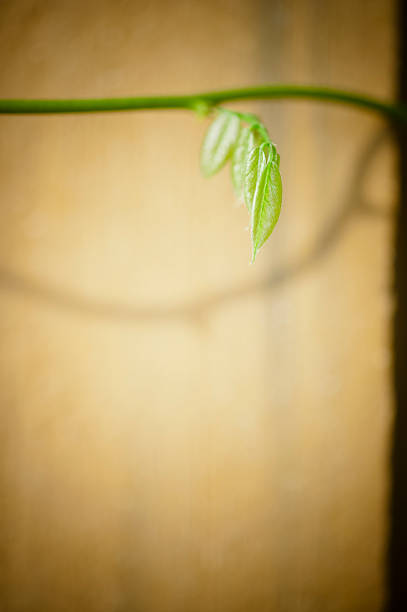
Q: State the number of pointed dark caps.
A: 0